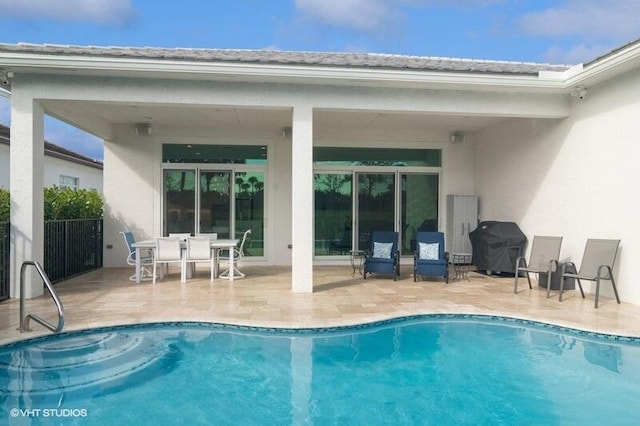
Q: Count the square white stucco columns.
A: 2